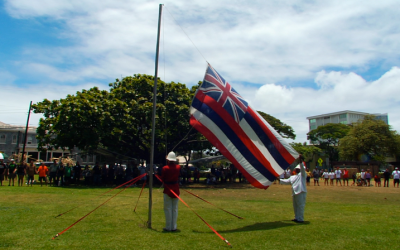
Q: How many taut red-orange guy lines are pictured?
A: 5